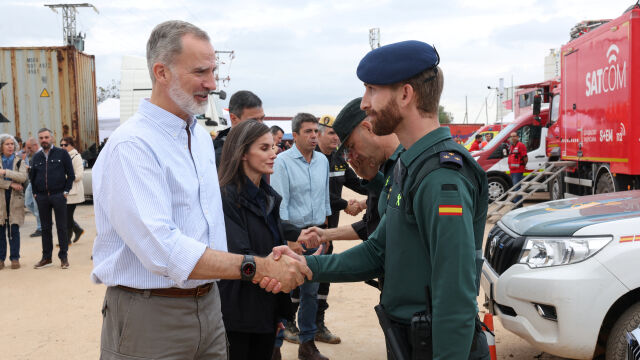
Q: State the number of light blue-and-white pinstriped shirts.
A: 1